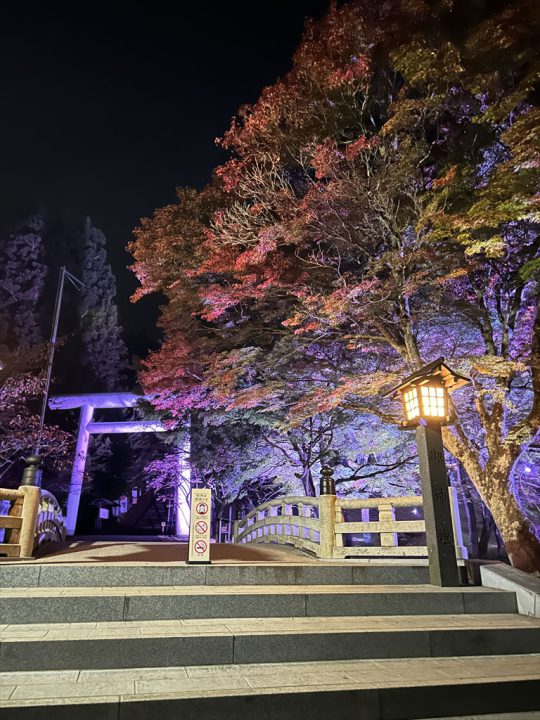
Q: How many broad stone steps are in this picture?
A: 4